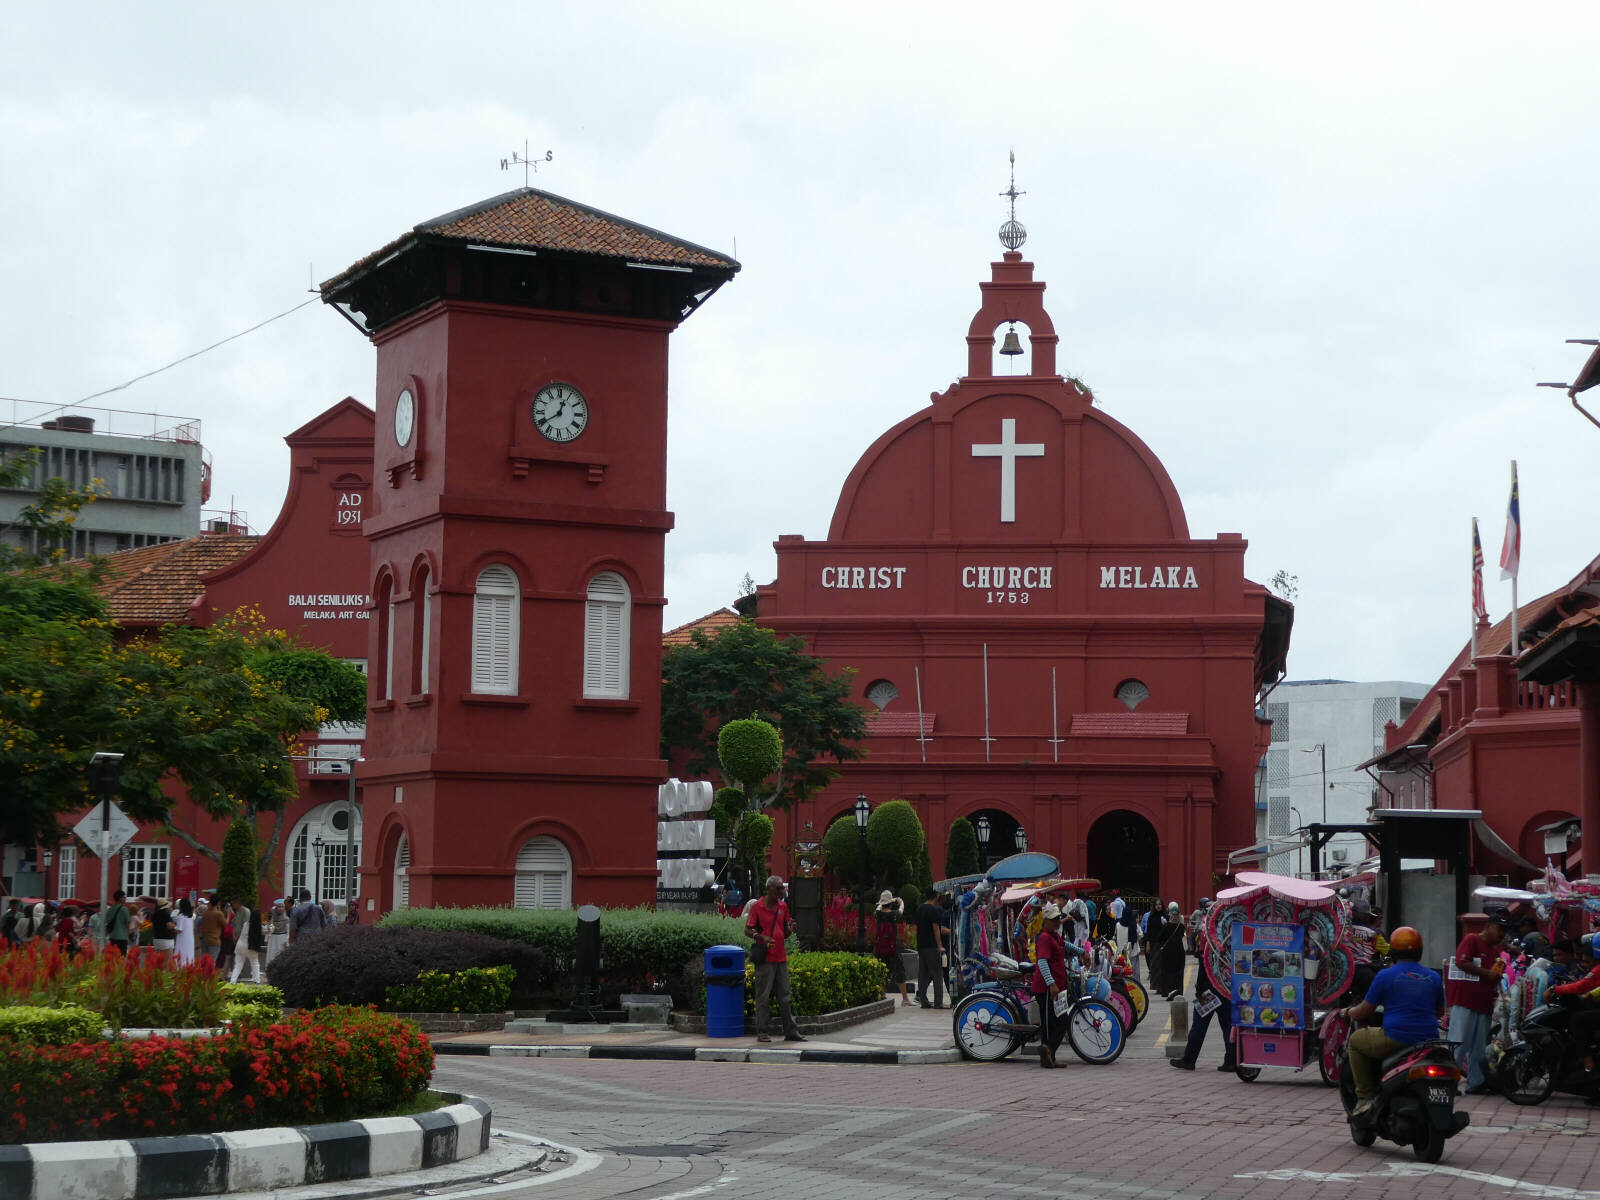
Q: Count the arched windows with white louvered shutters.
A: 6